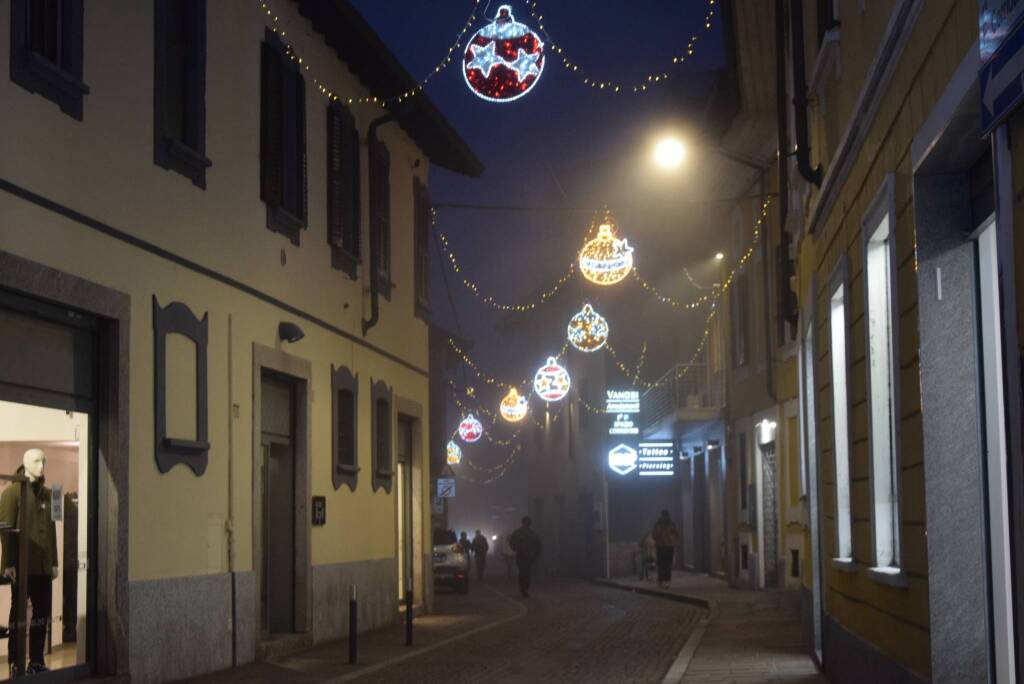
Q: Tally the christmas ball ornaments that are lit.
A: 7